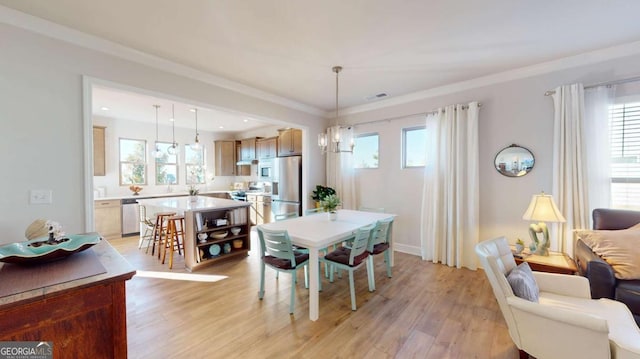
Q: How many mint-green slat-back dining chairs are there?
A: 6